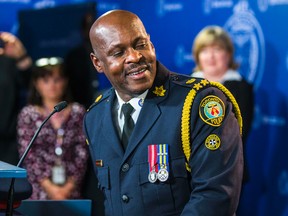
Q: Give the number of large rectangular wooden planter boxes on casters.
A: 0